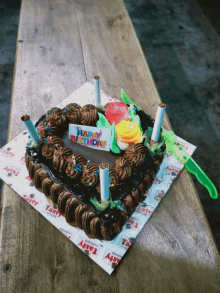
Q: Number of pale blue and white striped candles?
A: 4